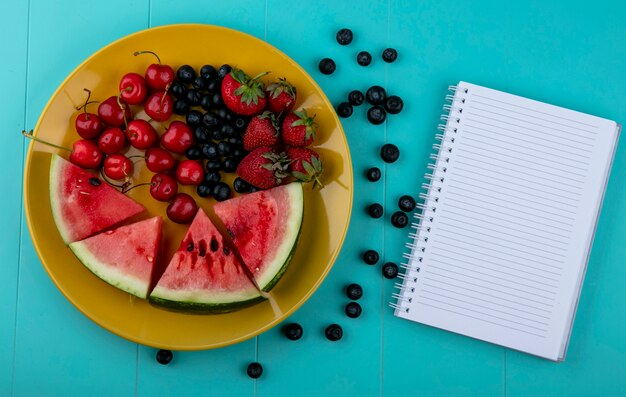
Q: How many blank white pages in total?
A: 1